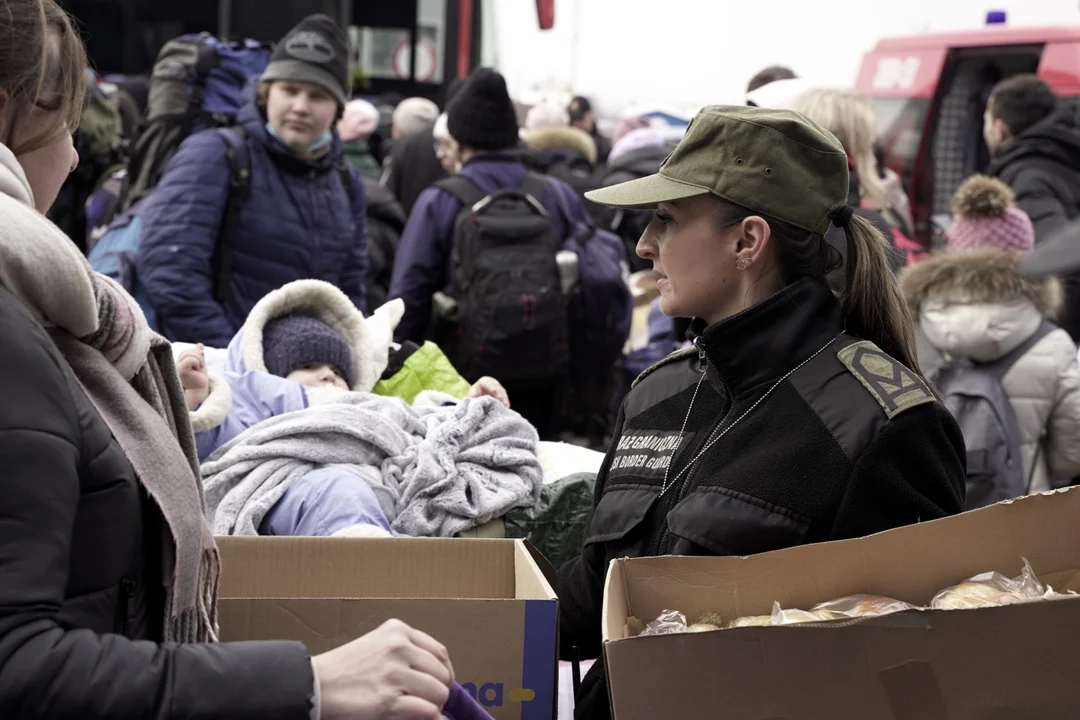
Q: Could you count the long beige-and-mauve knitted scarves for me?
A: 1